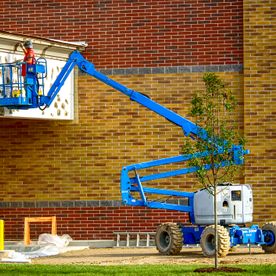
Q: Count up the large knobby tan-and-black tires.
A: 3